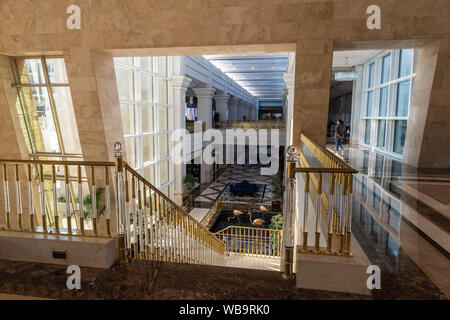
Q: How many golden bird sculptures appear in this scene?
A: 3